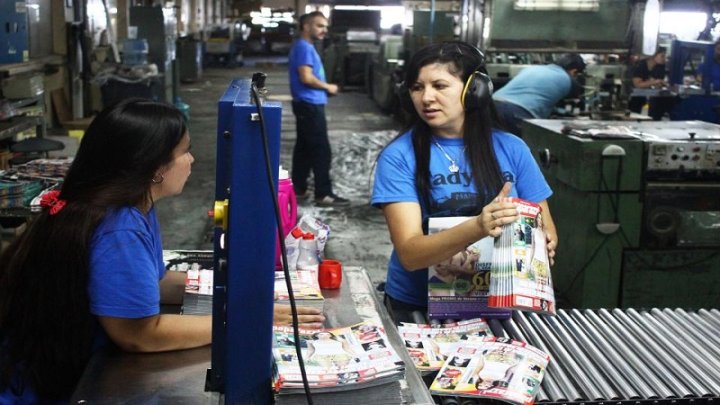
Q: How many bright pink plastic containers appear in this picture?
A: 1